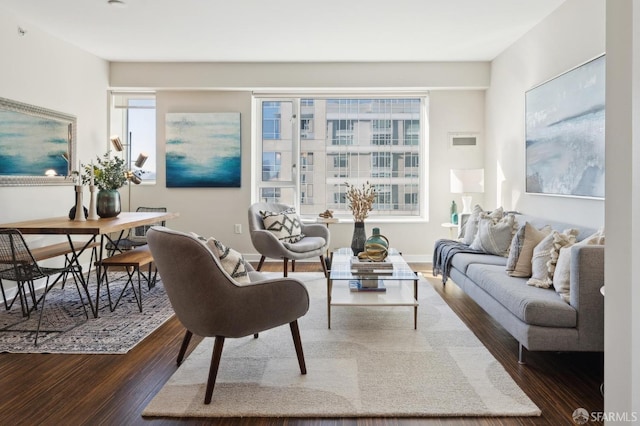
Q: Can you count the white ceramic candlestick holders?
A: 2